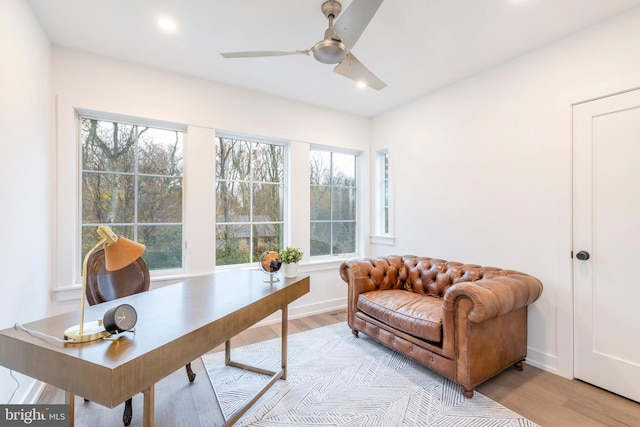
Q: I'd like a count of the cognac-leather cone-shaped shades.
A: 1